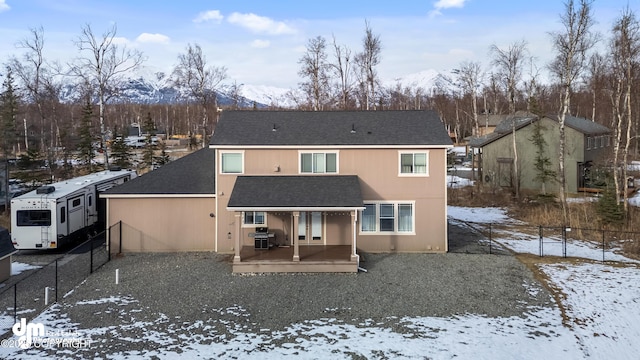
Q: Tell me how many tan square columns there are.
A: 3